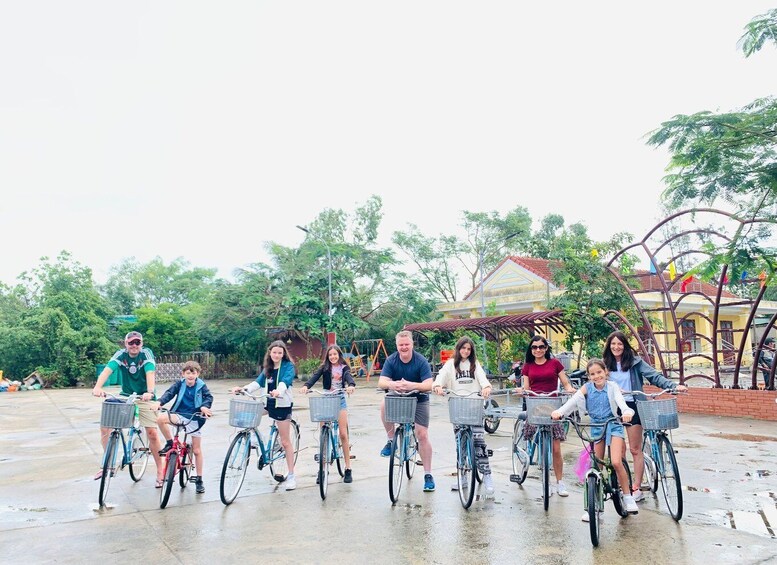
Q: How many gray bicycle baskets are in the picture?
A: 7